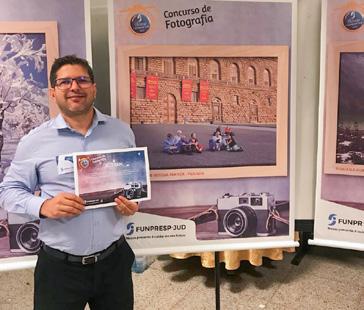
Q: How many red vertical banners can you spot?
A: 4